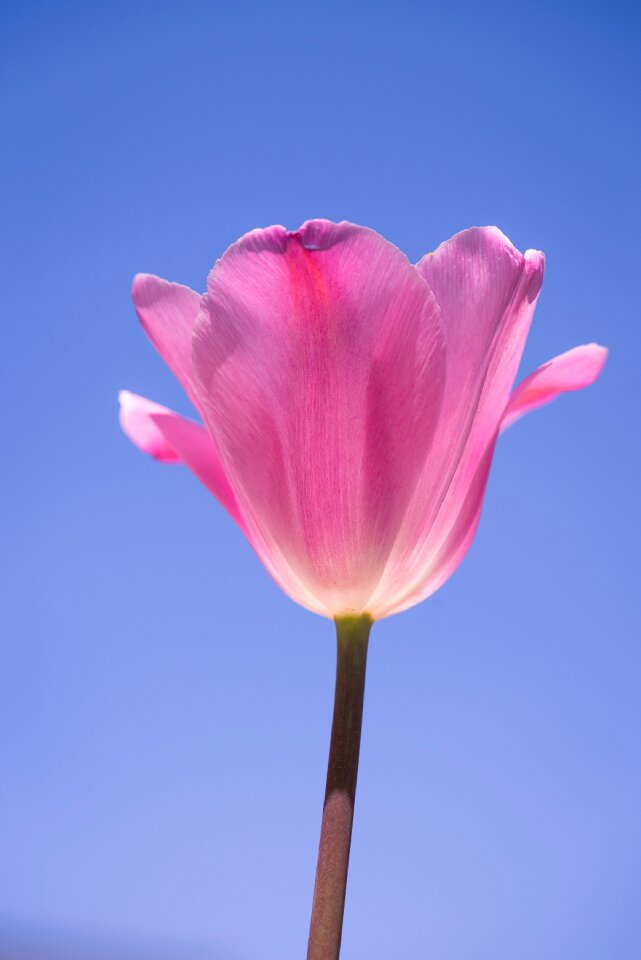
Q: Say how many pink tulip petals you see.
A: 5